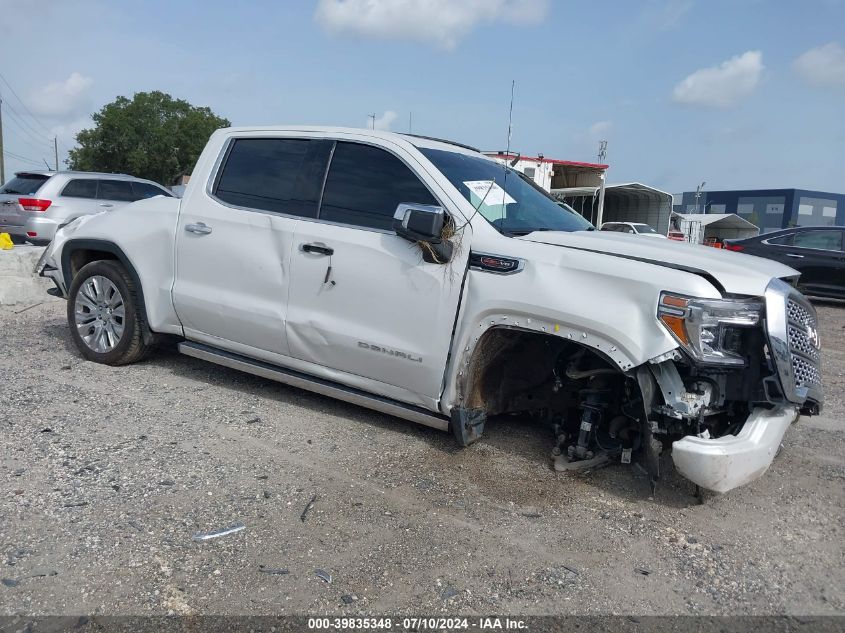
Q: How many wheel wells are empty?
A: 1